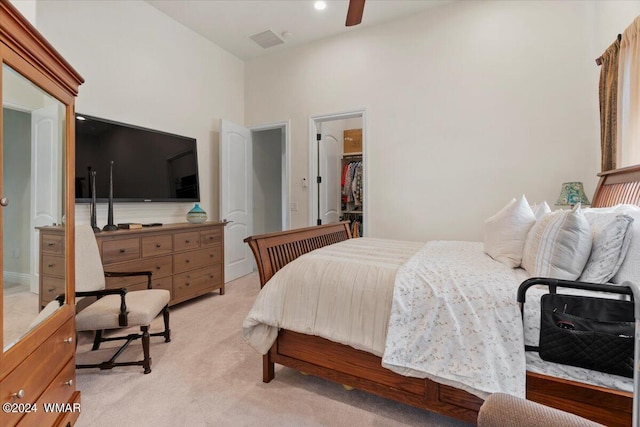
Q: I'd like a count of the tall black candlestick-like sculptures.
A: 2